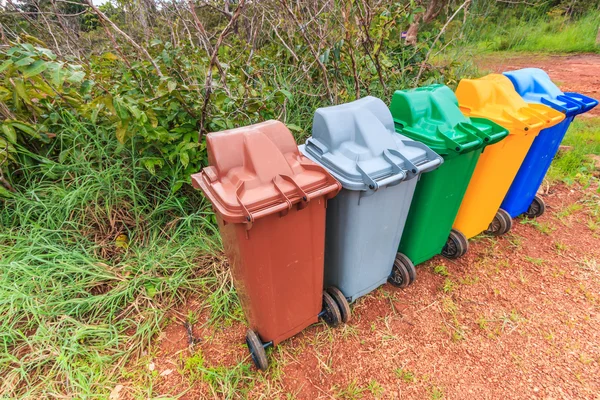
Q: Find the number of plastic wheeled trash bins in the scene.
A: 5